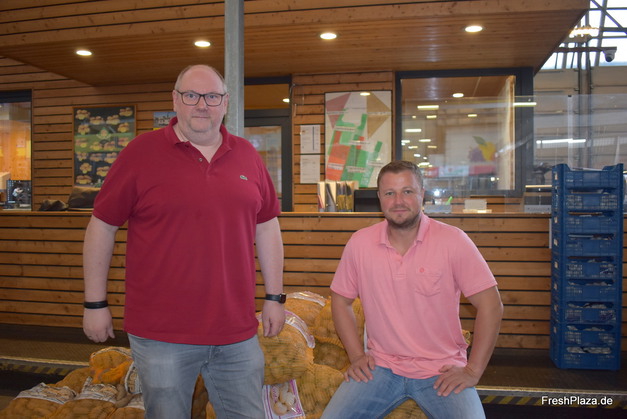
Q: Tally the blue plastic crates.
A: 9